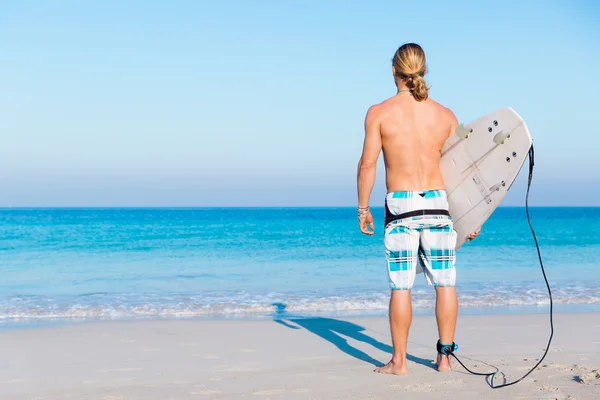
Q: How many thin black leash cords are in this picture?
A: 1